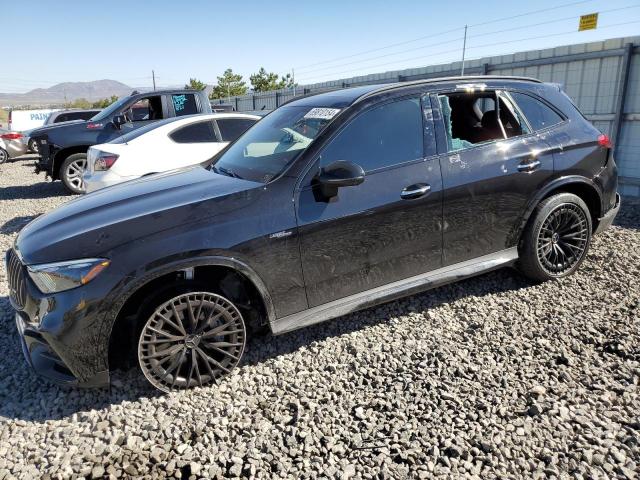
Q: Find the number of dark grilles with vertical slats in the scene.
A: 1